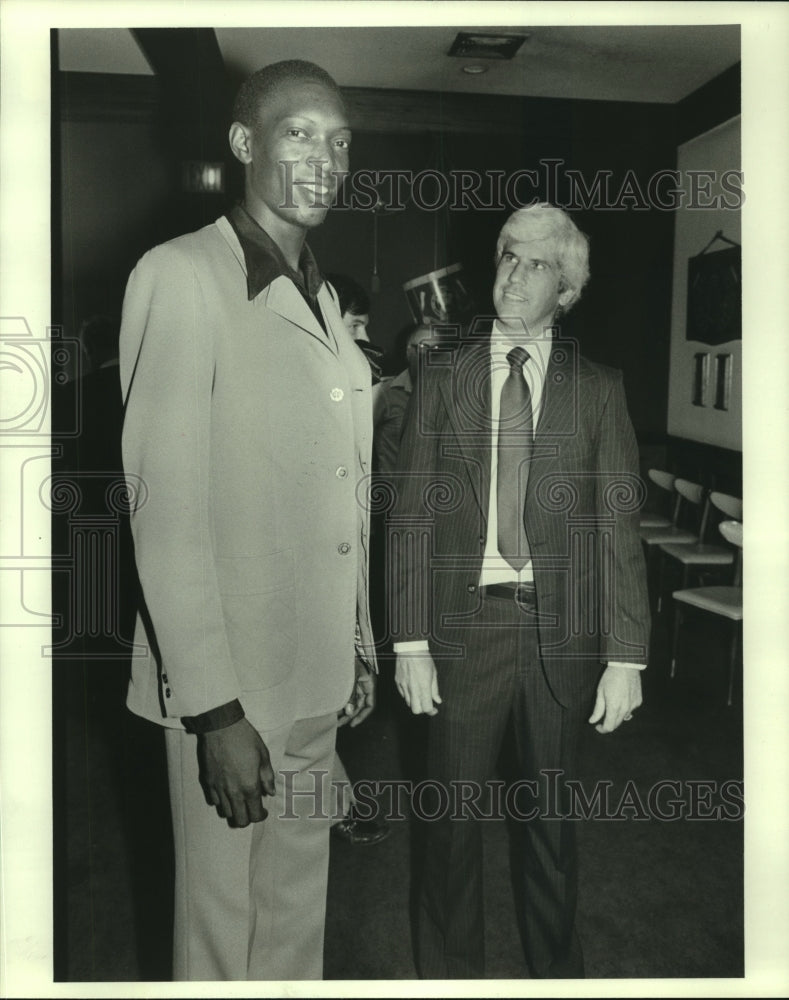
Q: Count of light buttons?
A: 3